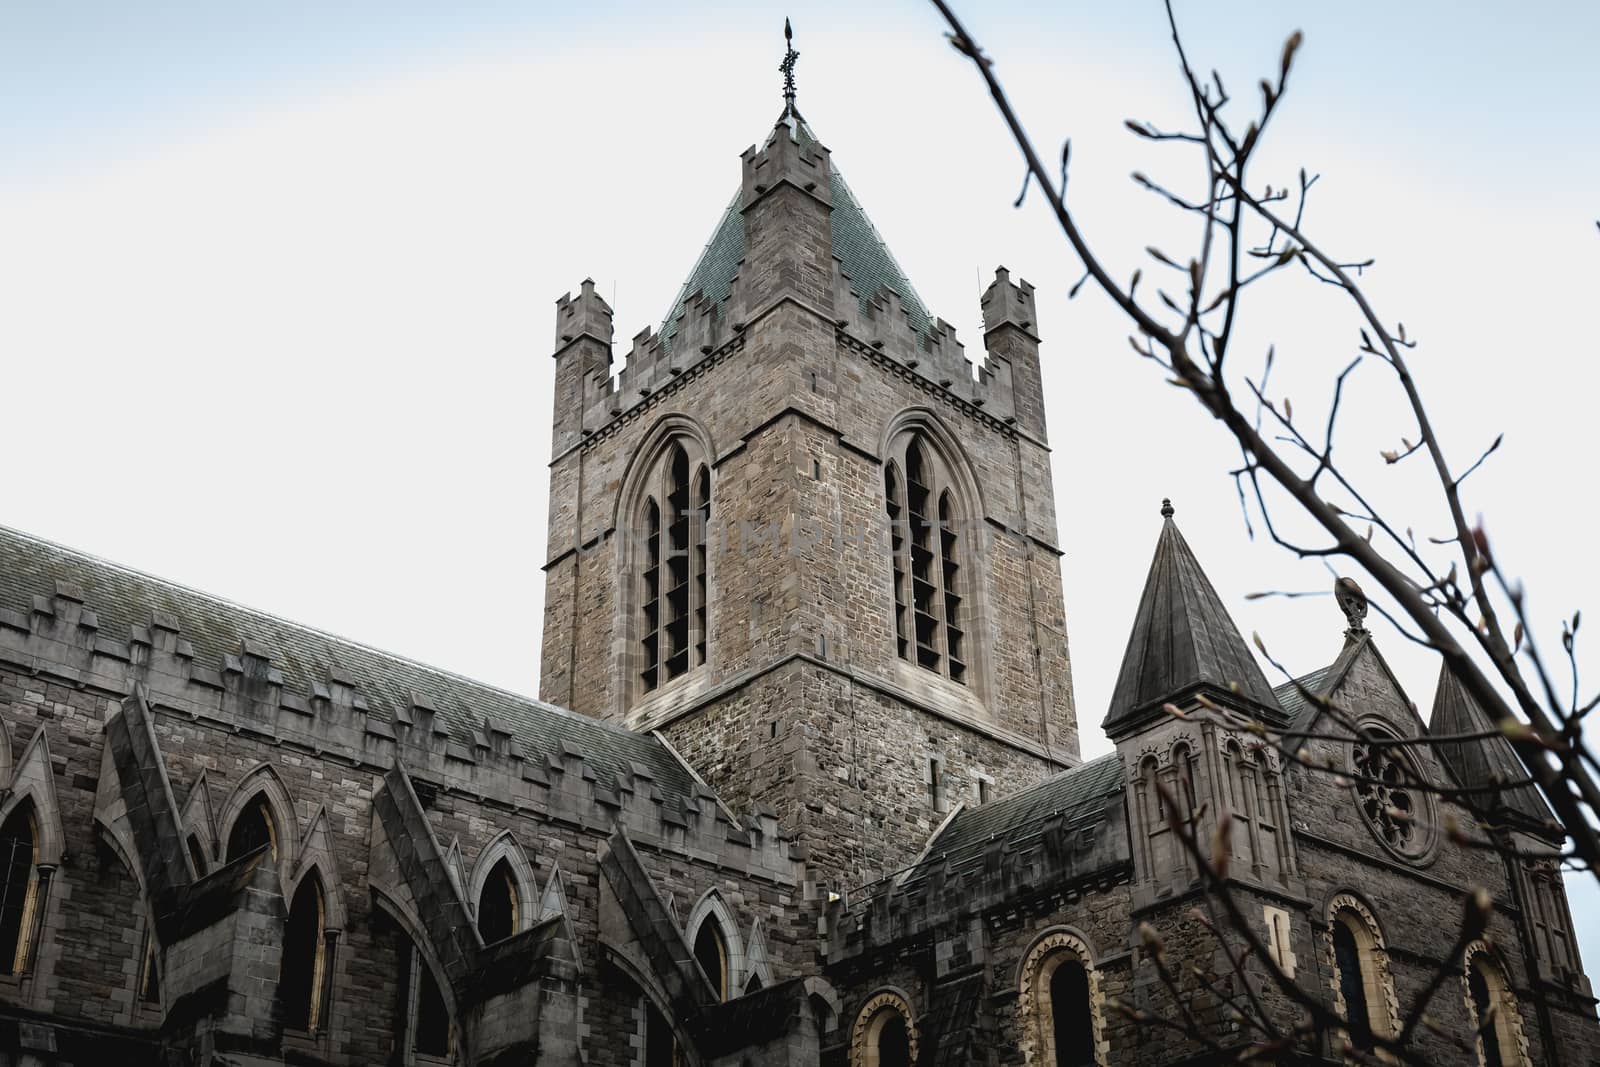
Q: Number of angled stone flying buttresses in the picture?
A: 3